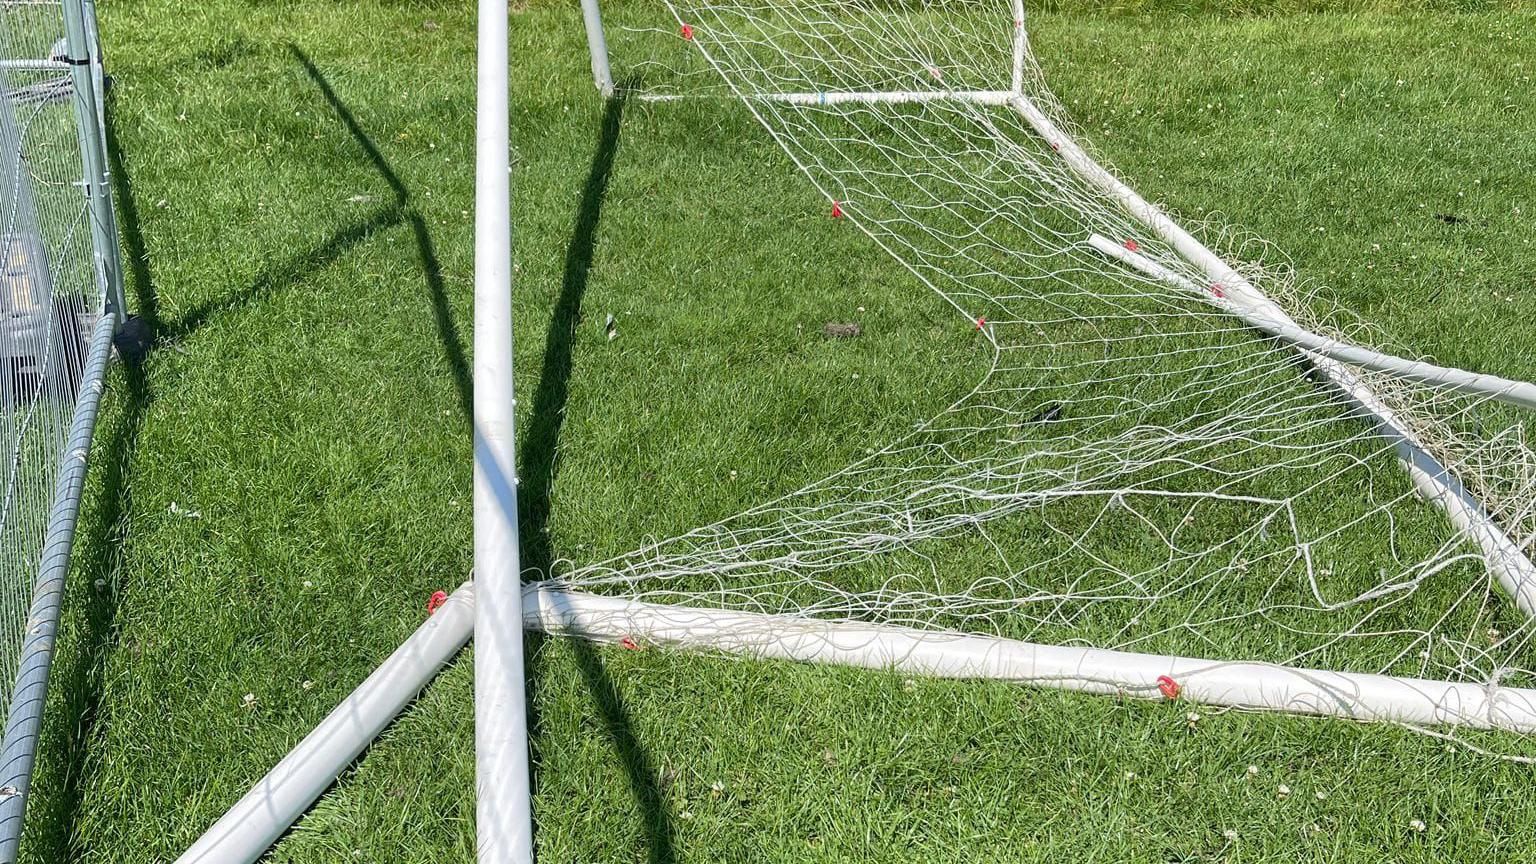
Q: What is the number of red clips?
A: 11